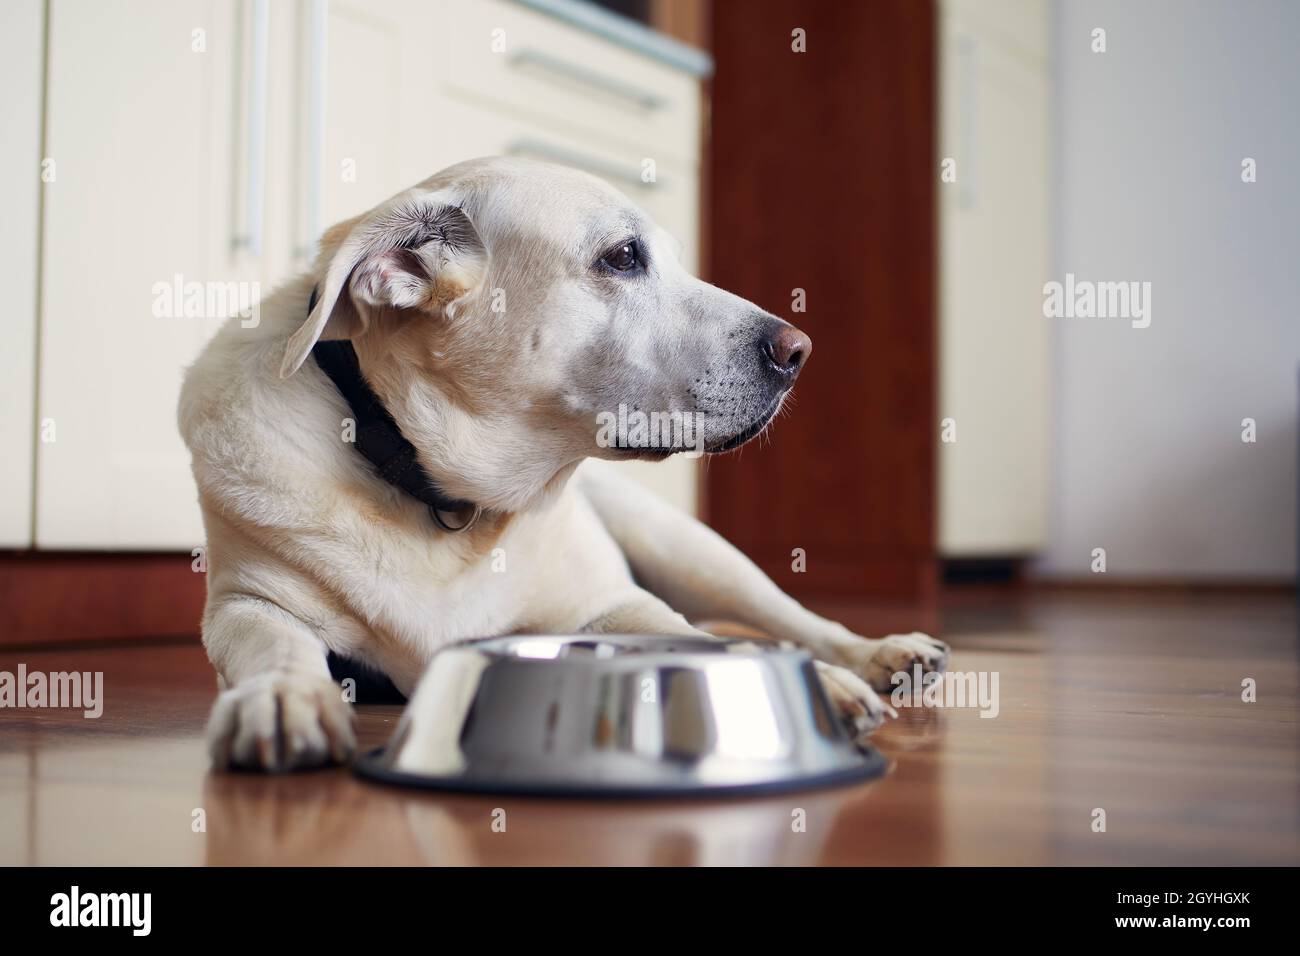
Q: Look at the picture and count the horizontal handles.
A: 2